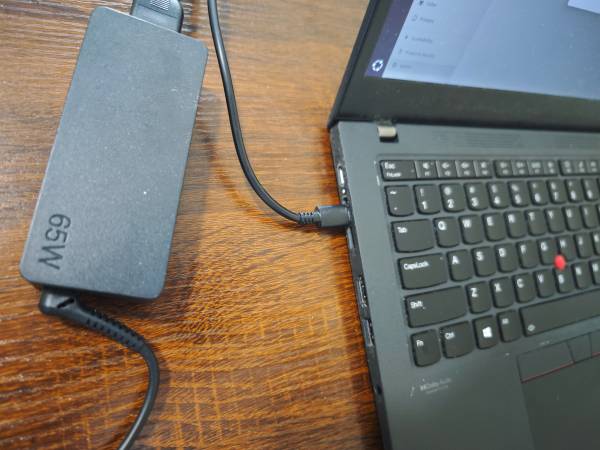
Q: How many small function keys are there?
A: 11